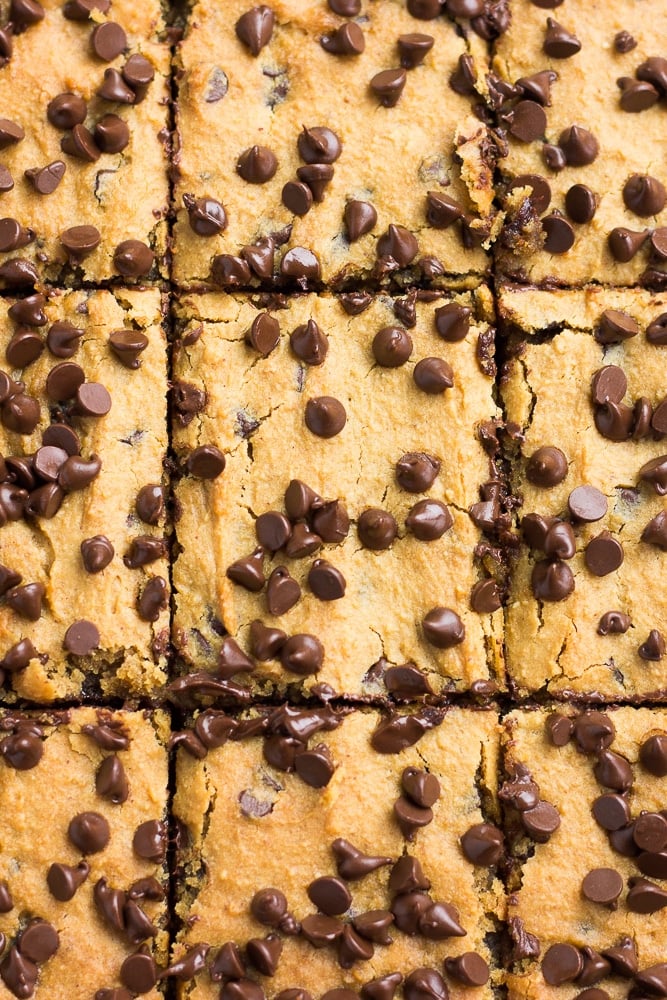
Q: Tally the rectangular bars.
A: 9